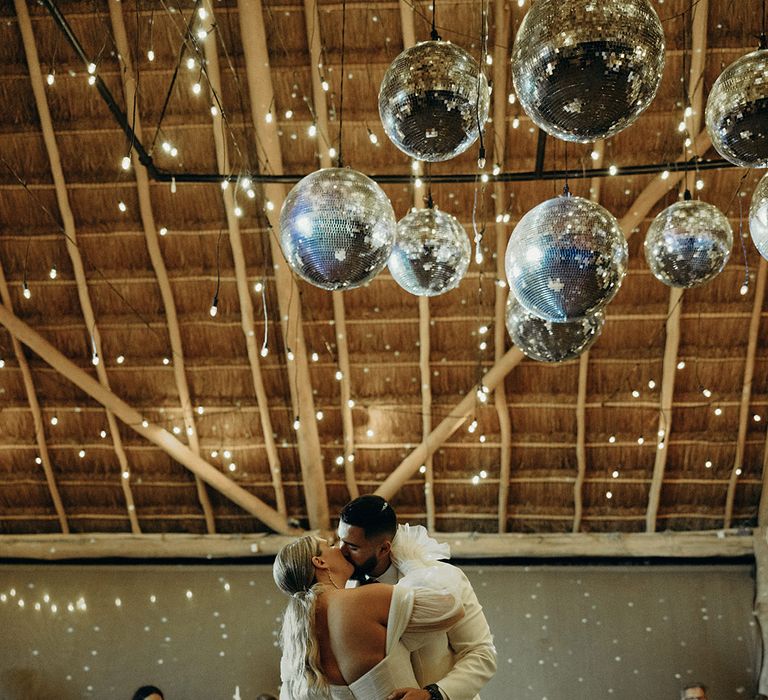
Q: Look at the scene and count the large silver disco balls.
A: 9